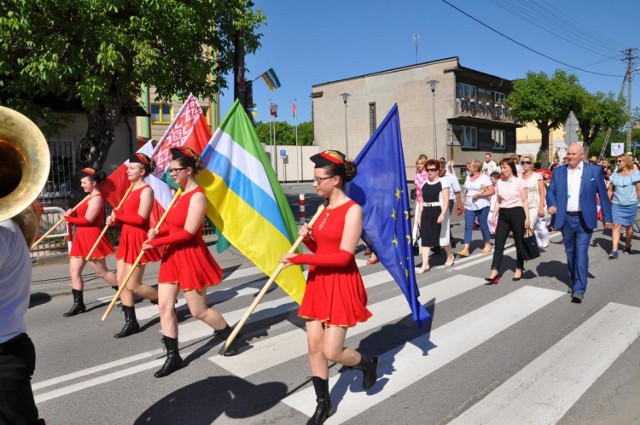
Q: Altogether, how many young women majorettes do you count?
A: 4